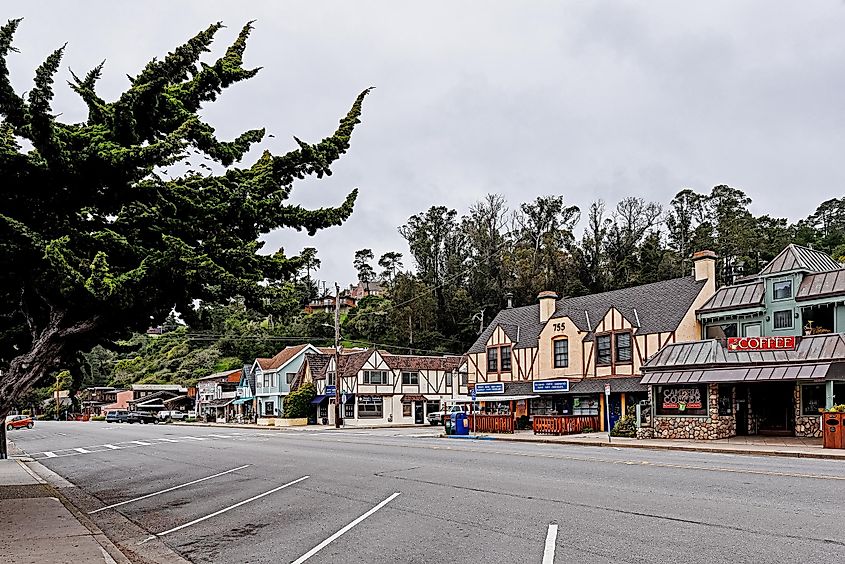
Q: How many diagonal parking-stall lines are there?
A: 4